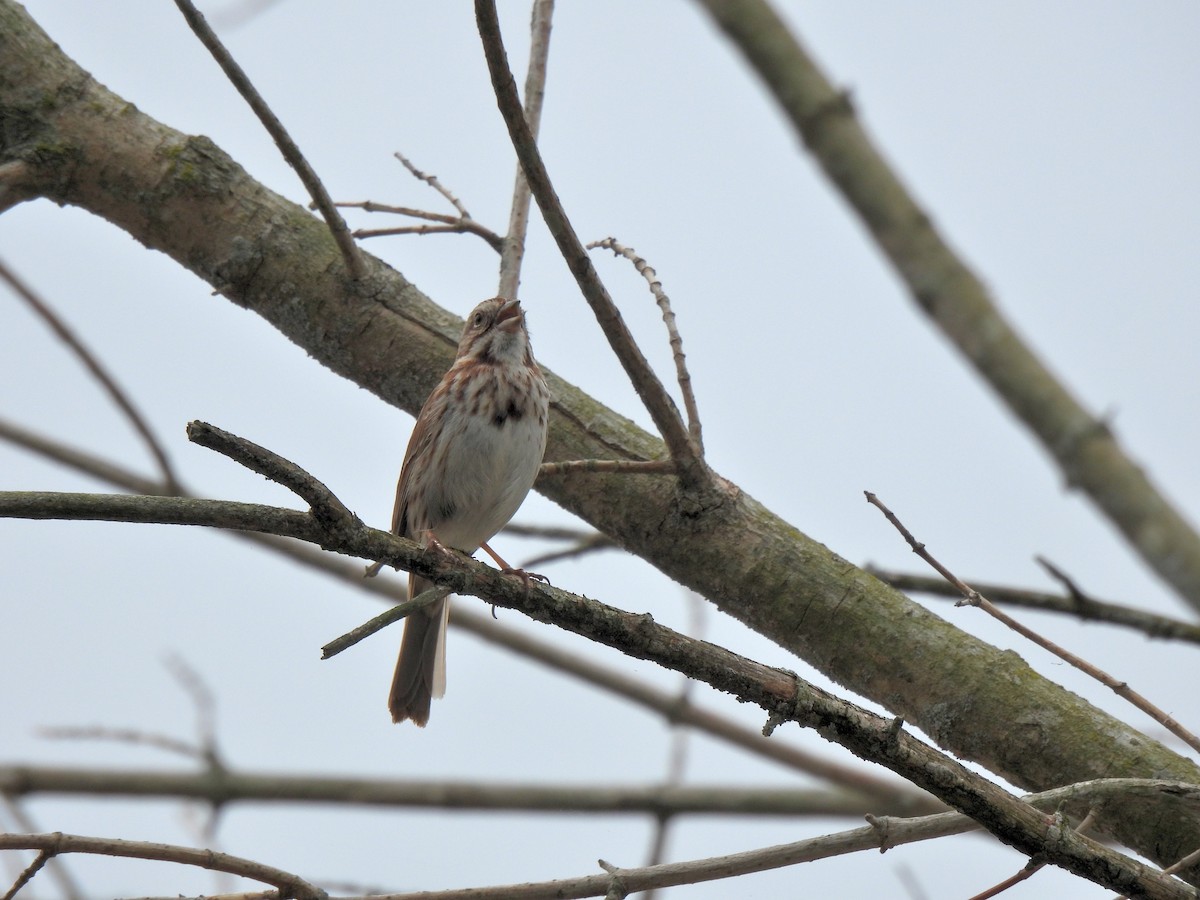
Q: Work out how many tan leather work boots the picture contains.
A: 0